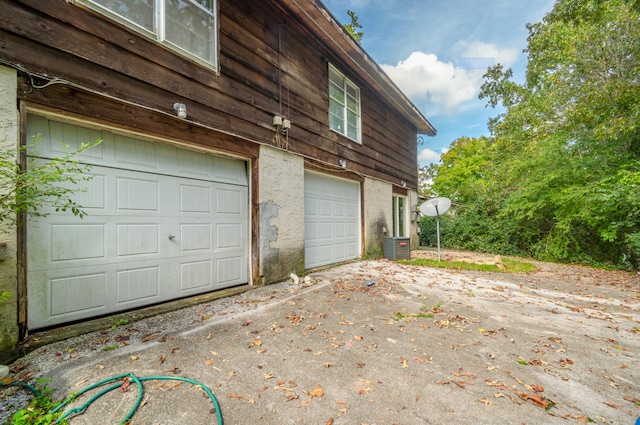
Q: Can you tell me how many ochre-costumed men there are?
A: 0